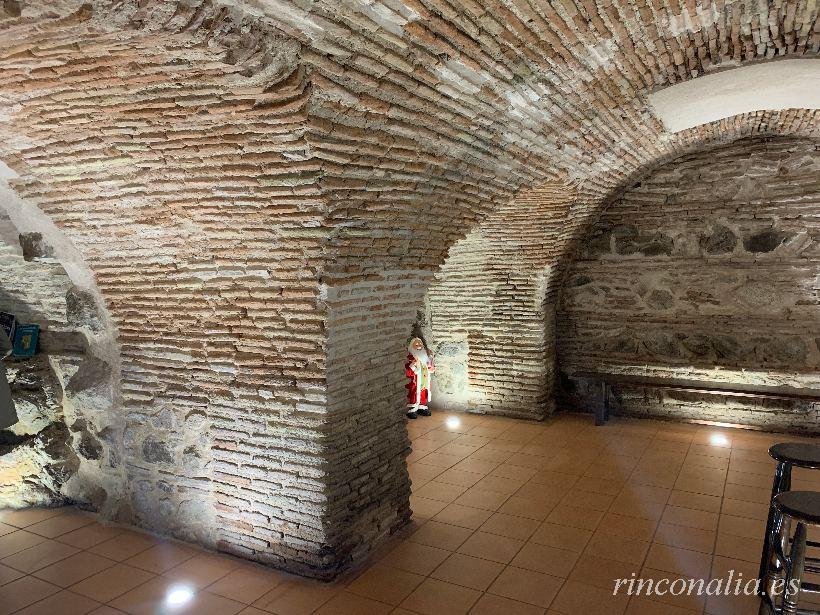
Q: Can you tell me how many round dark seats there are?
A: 2